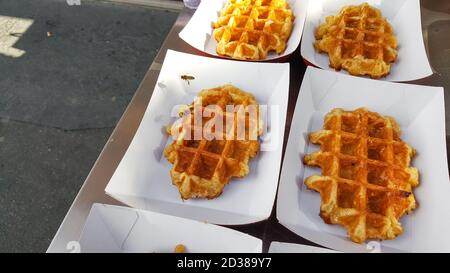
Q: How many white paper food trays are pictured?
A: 6